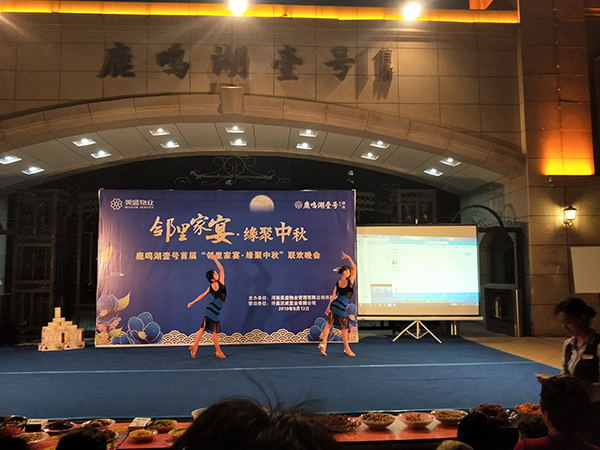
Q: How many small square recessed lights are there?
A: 14